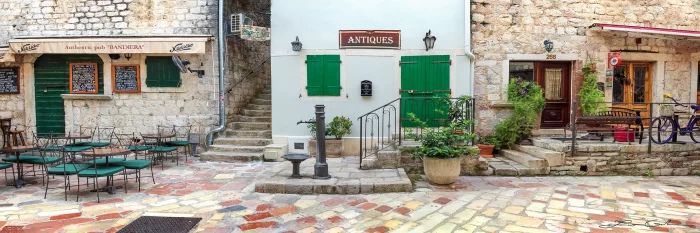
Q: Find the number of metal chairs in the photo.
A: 15